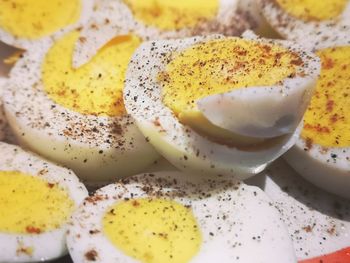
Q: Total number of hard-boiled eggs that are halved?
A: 8